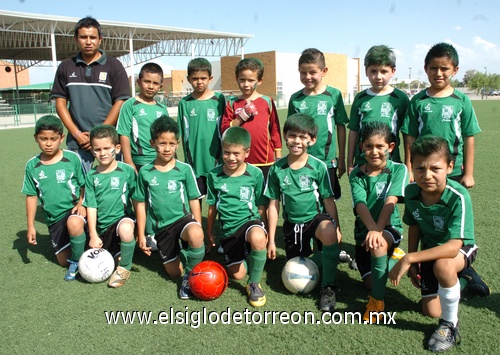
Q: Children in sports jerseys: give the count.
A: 13